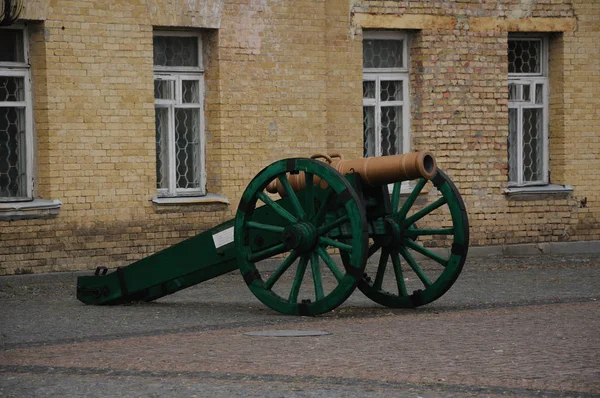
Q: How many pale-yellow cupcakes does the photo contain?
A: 0